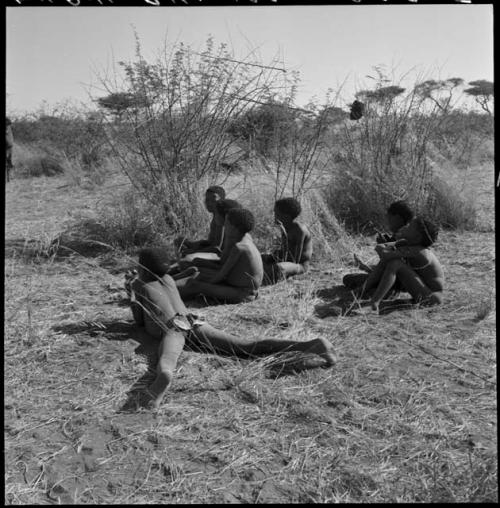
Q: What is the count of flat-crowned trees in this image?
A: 4